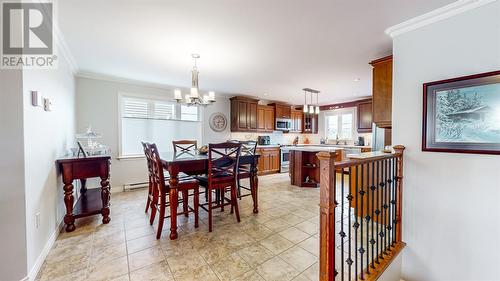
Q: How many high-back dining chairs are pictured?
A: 6